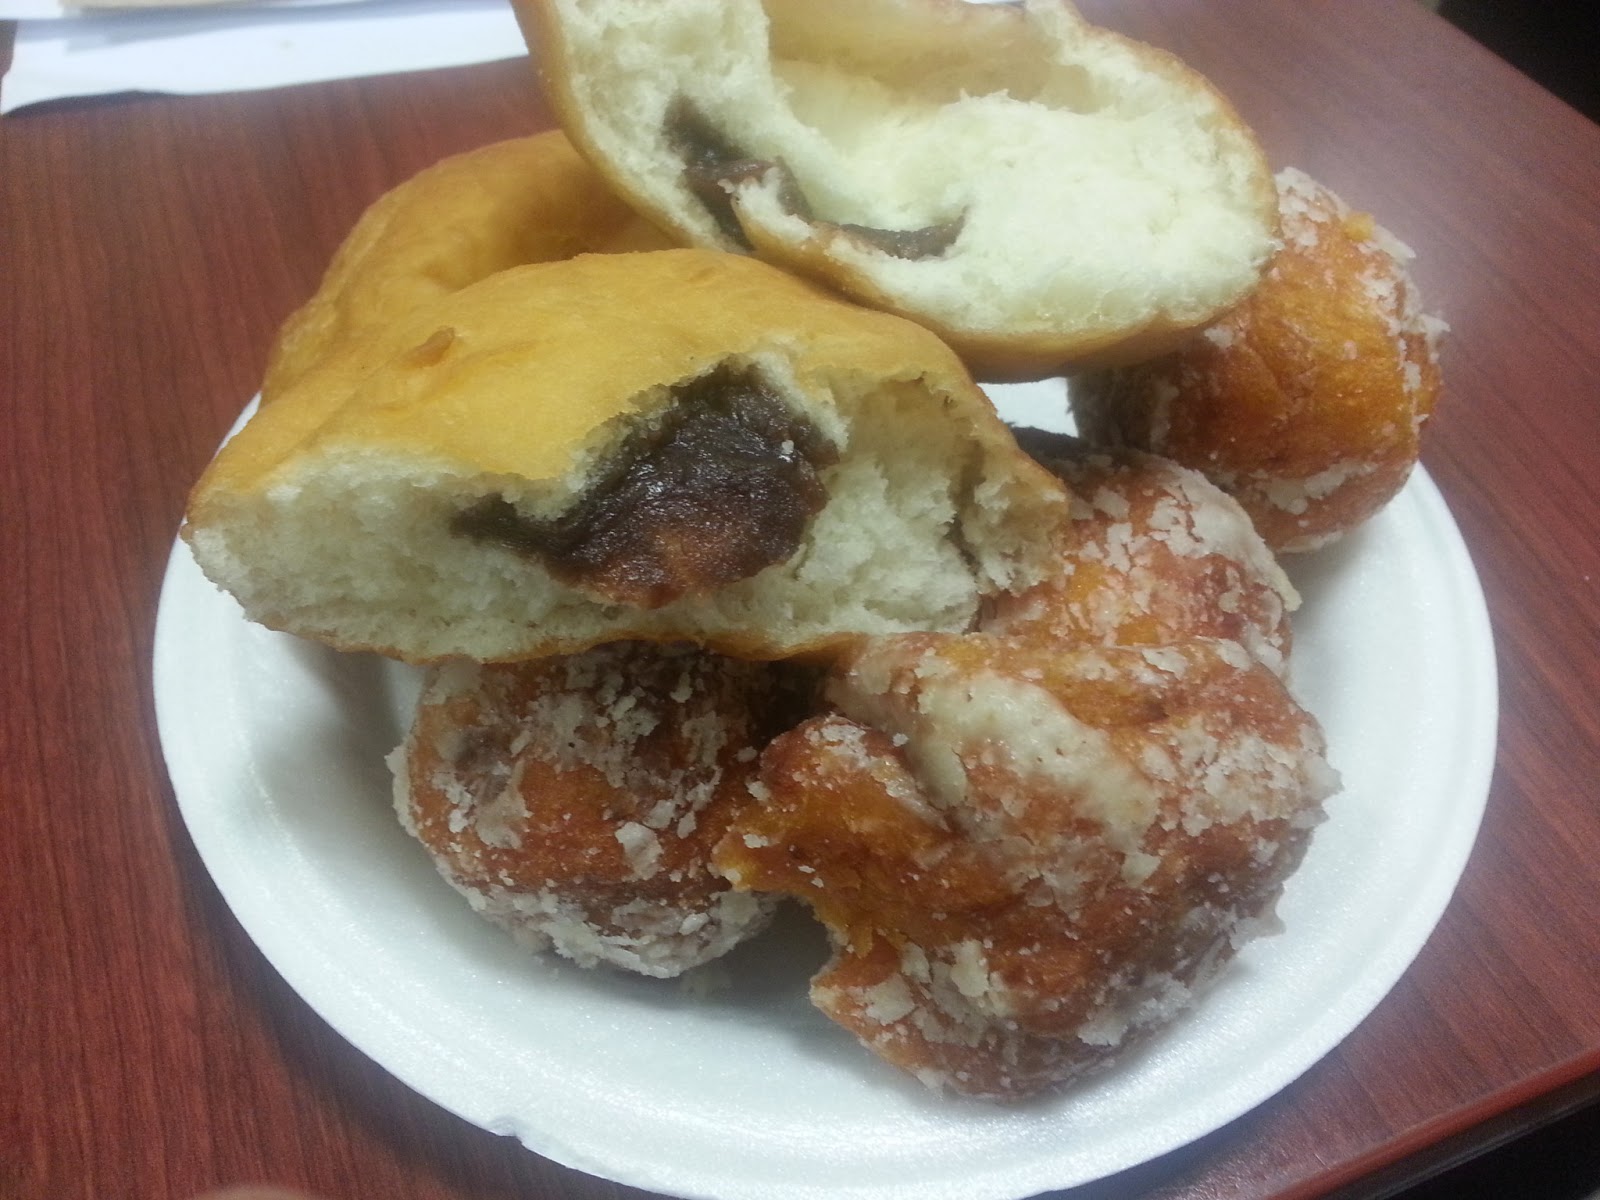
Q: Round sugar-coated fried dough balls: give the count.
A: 4